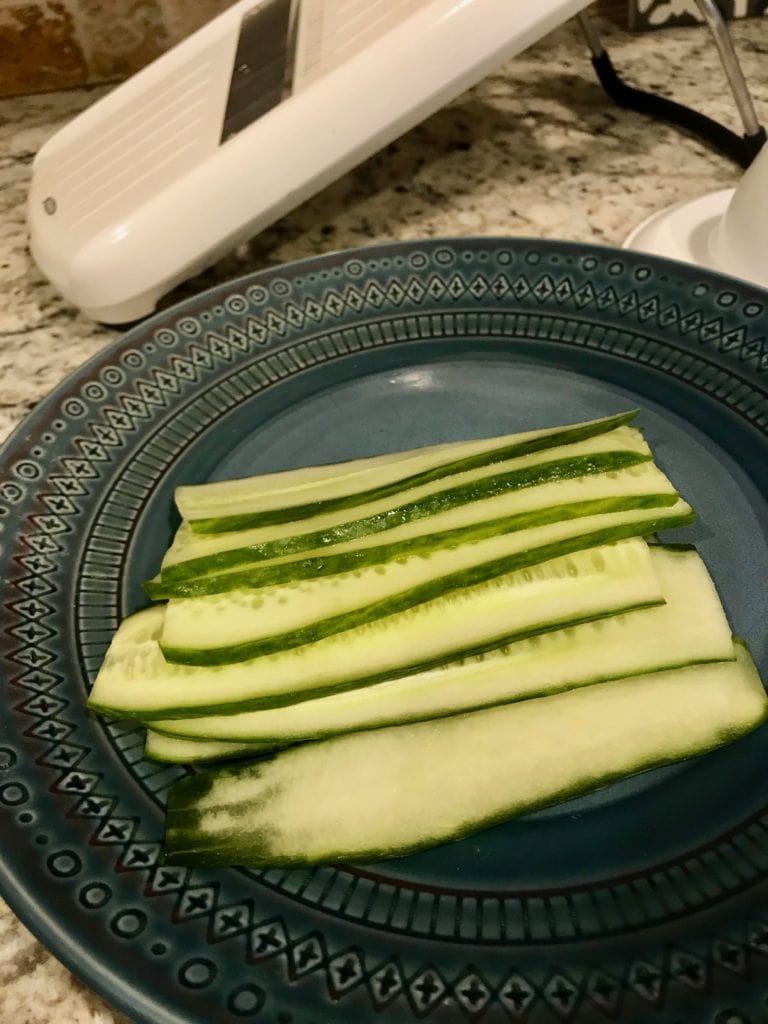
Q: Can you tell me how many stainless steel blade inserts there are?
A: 1